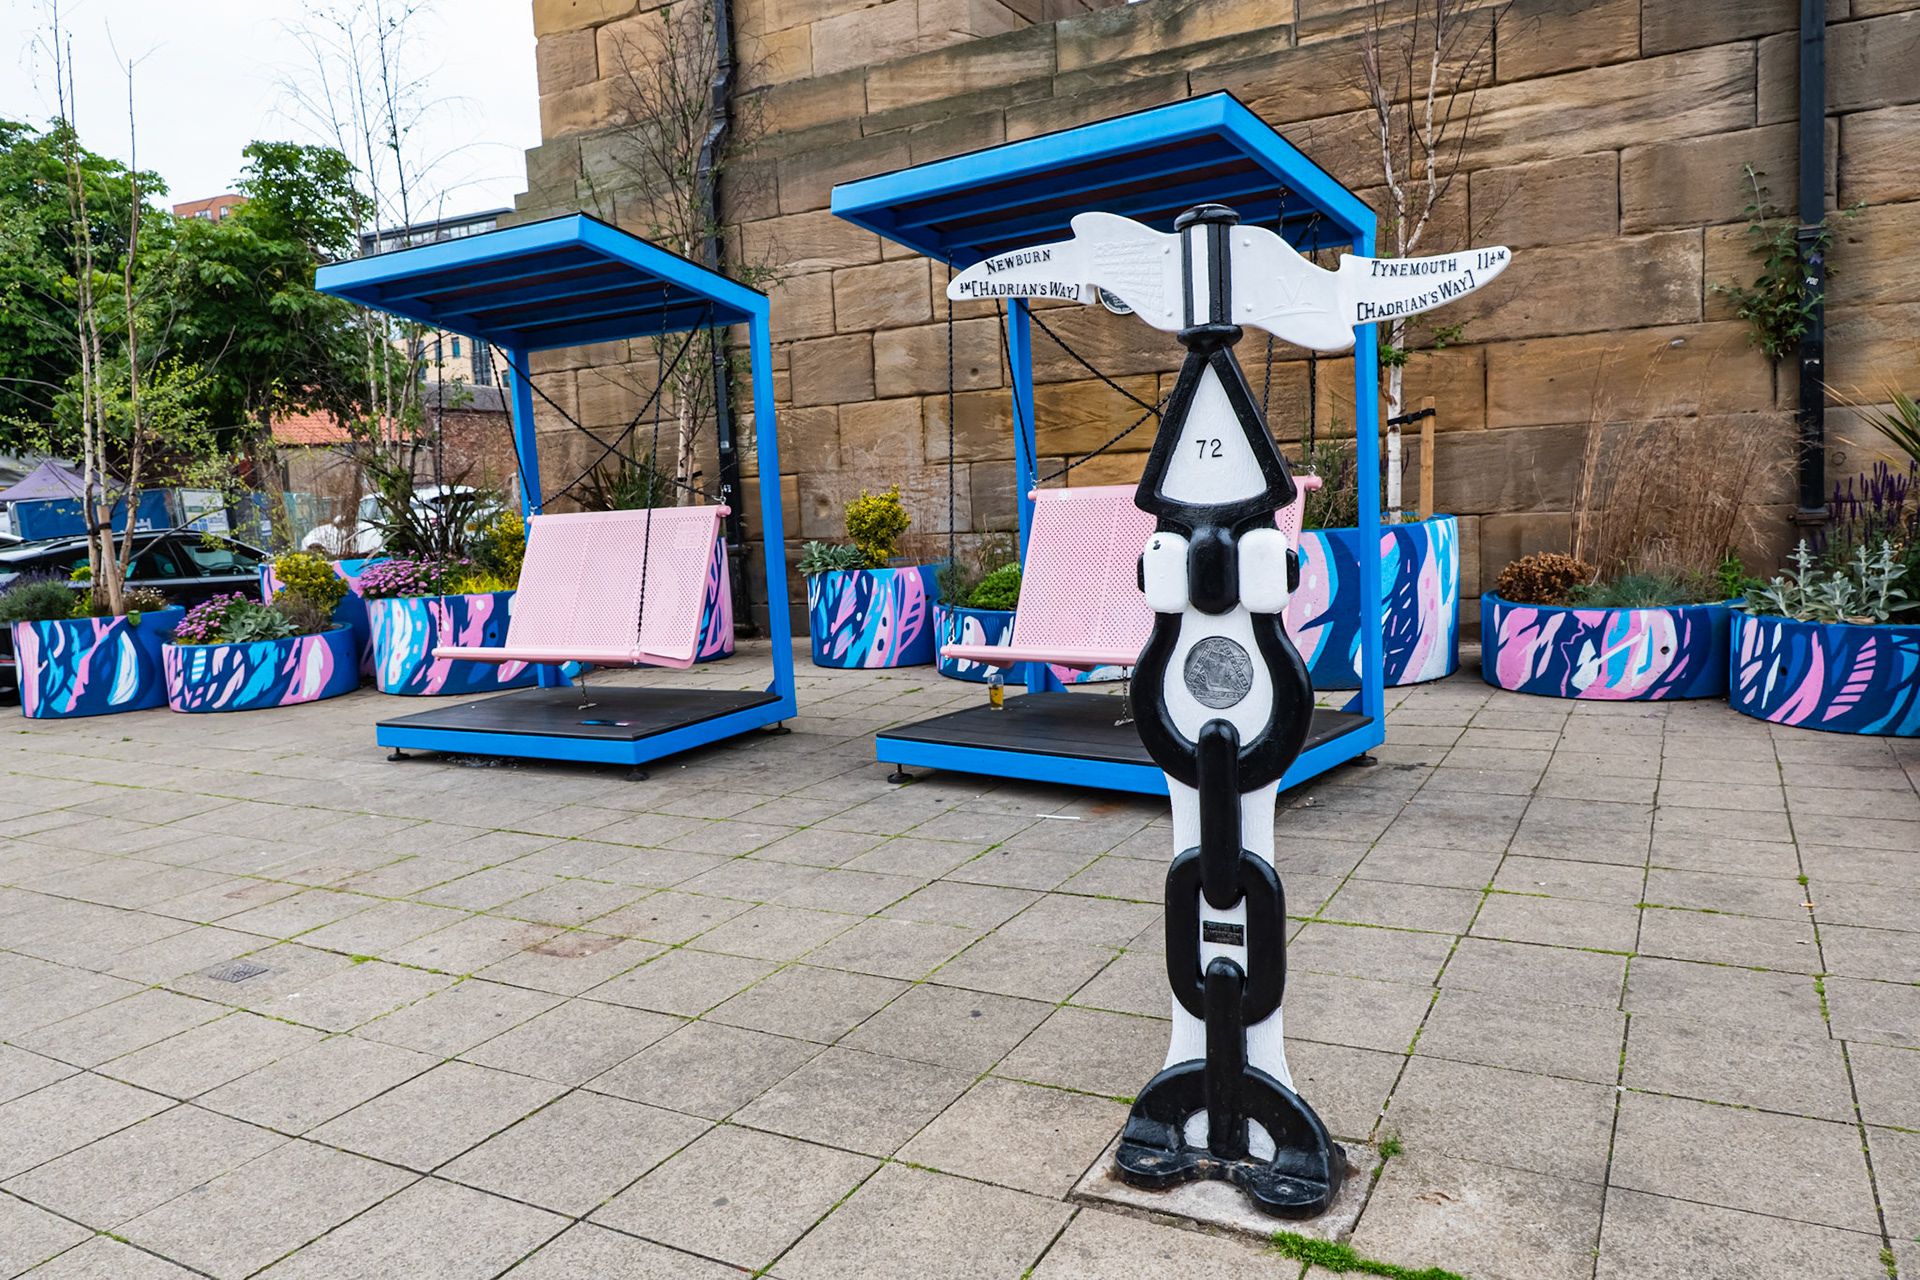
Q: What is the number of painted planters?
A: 10